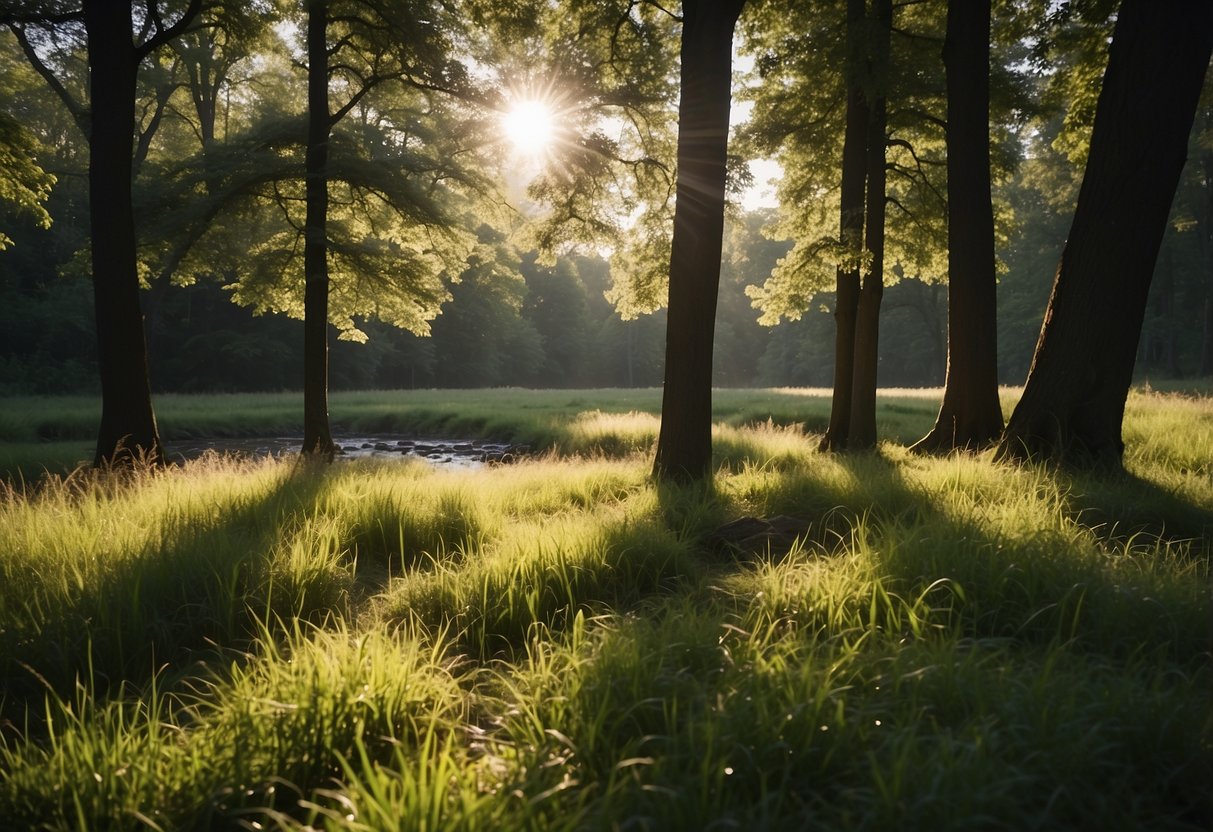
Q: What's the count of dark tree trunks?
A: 7